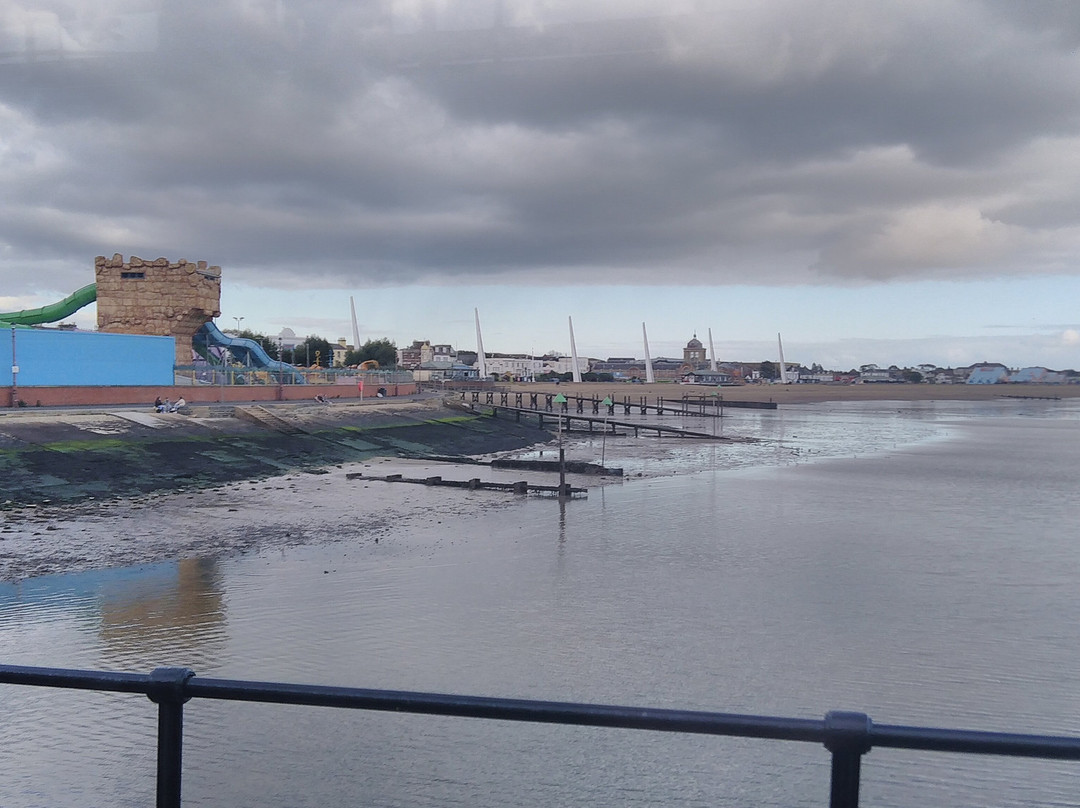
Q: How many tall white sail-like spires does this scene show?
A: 6